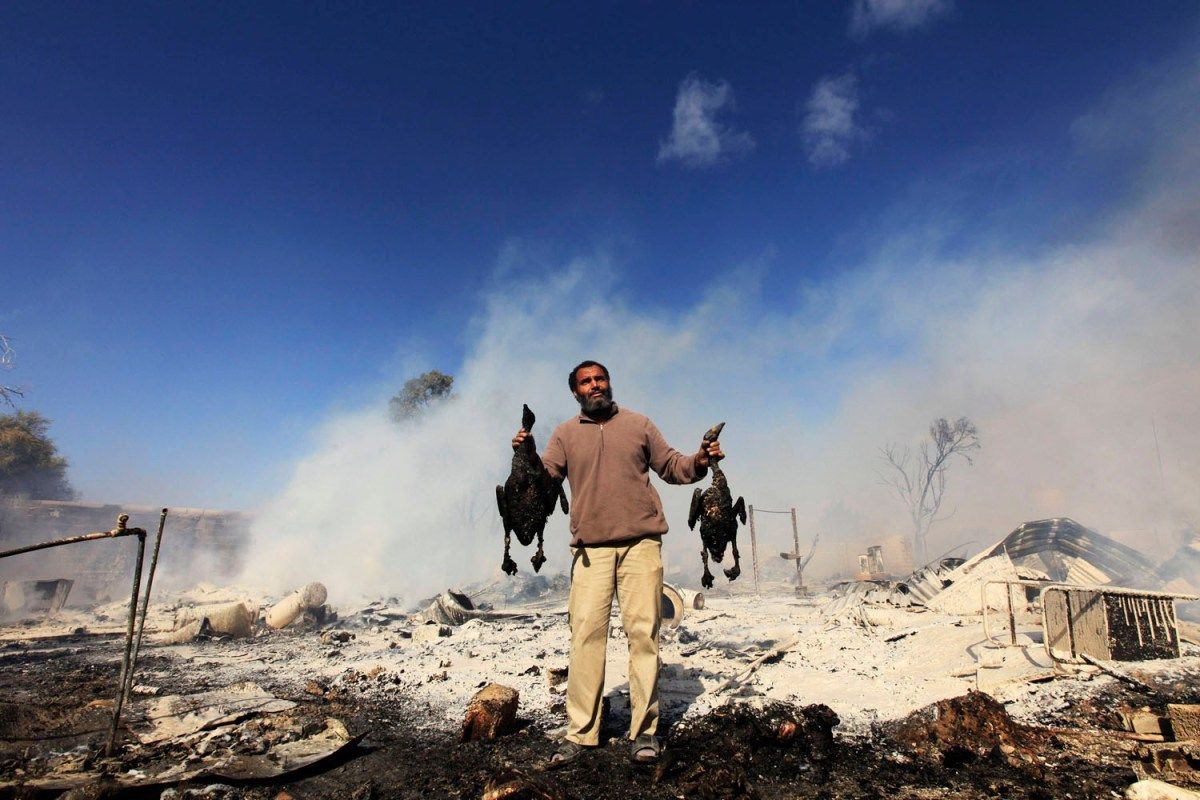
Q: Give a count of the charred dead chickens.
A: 2